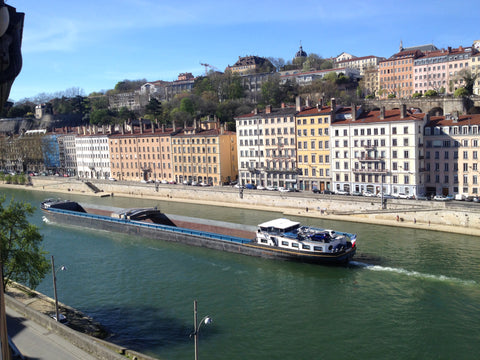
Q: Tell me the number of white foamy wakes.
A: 1